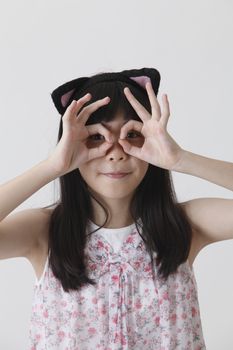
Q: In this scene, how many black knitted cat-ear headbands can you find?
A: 1